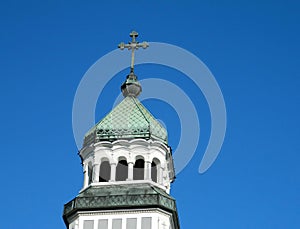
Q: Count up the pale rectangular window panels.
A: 5